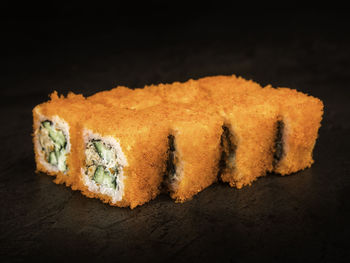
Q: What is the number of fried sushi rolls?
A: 8